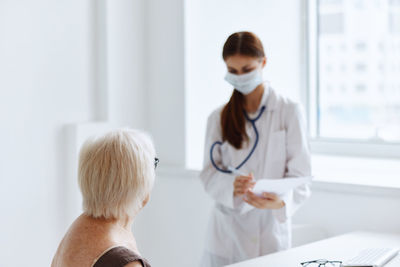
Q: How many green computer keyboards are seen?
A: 0